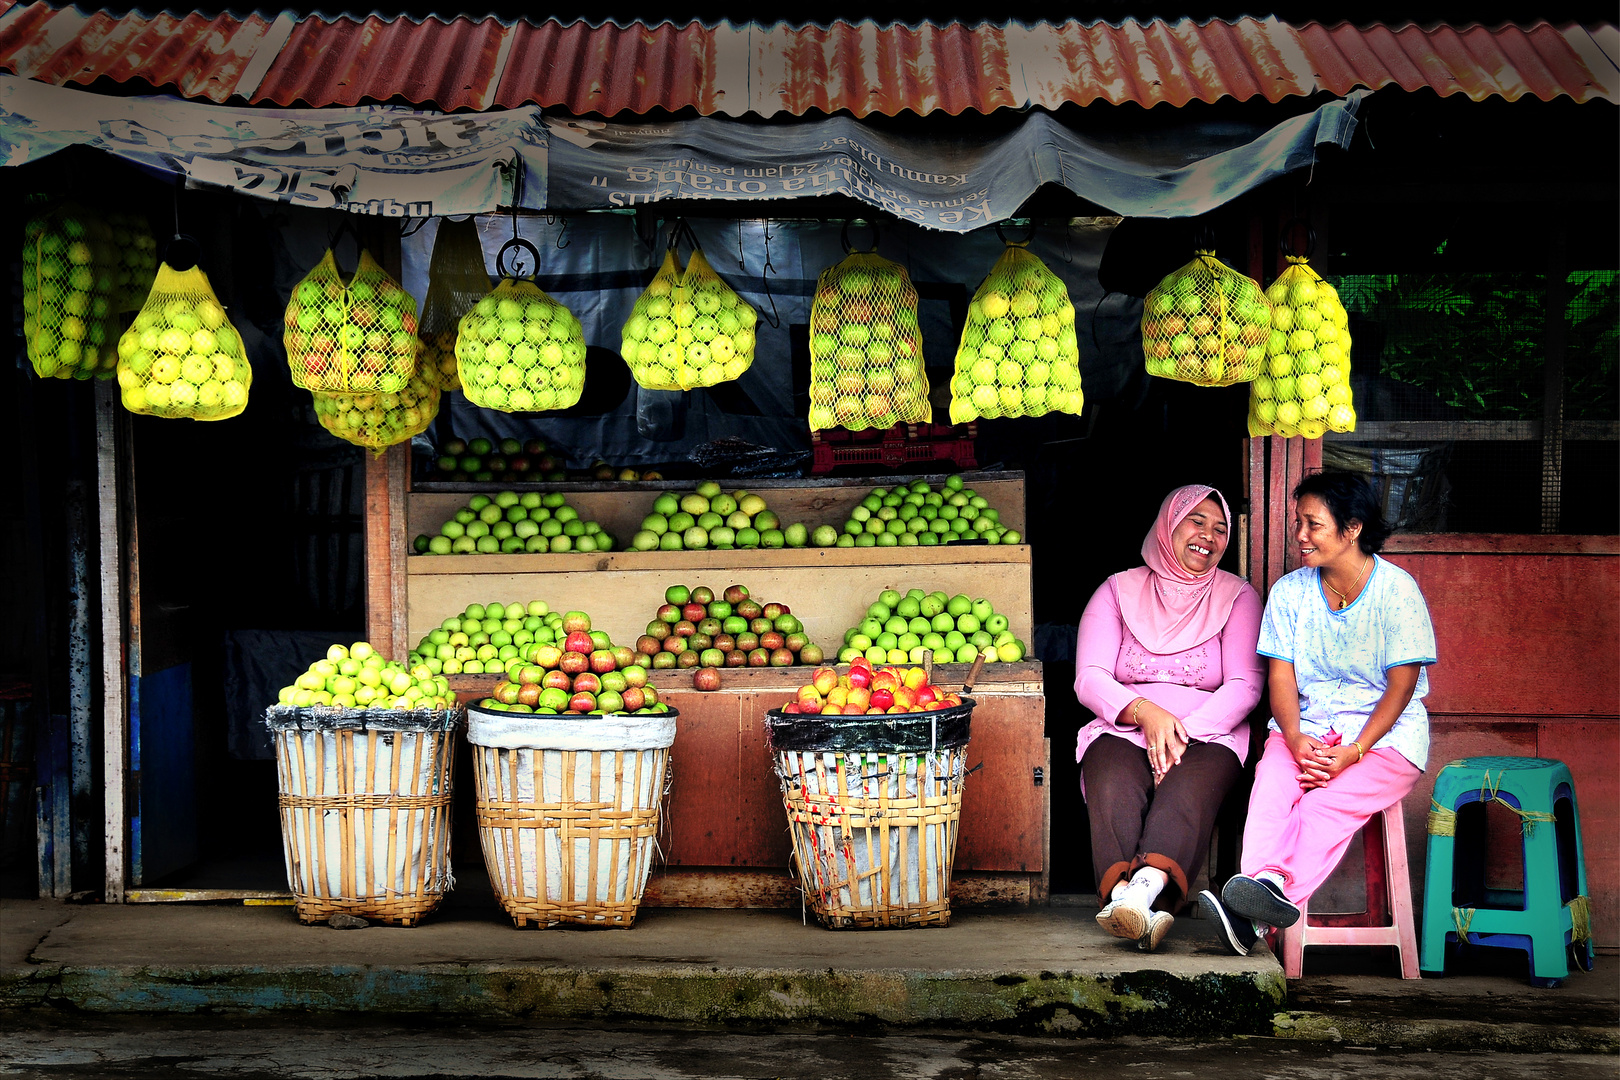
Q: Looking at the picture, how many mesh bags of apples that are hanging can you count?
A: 12